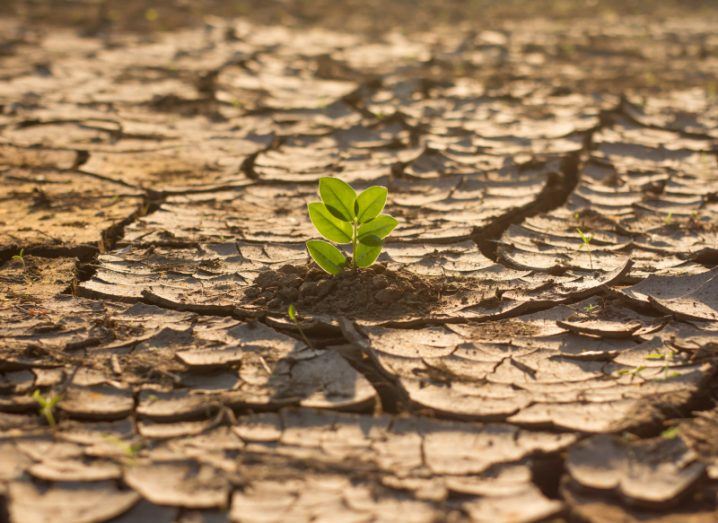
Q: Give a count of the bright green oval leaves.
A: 6